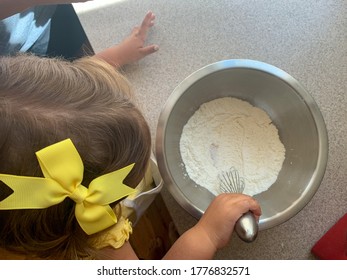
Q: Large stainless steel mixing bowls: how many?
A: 1